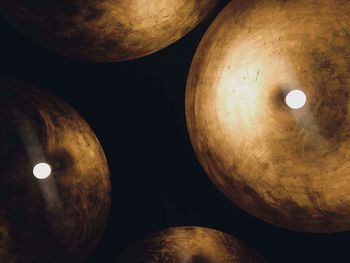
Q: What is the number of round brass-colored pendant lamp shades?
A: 4